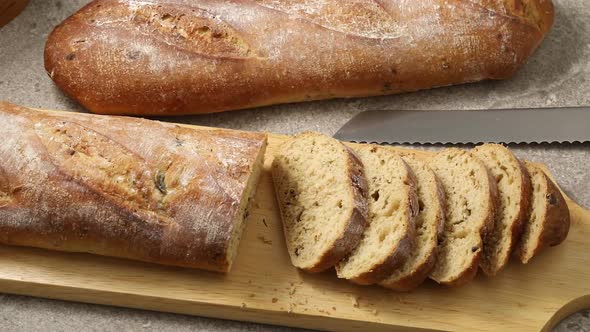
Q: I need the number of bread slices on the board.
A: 6